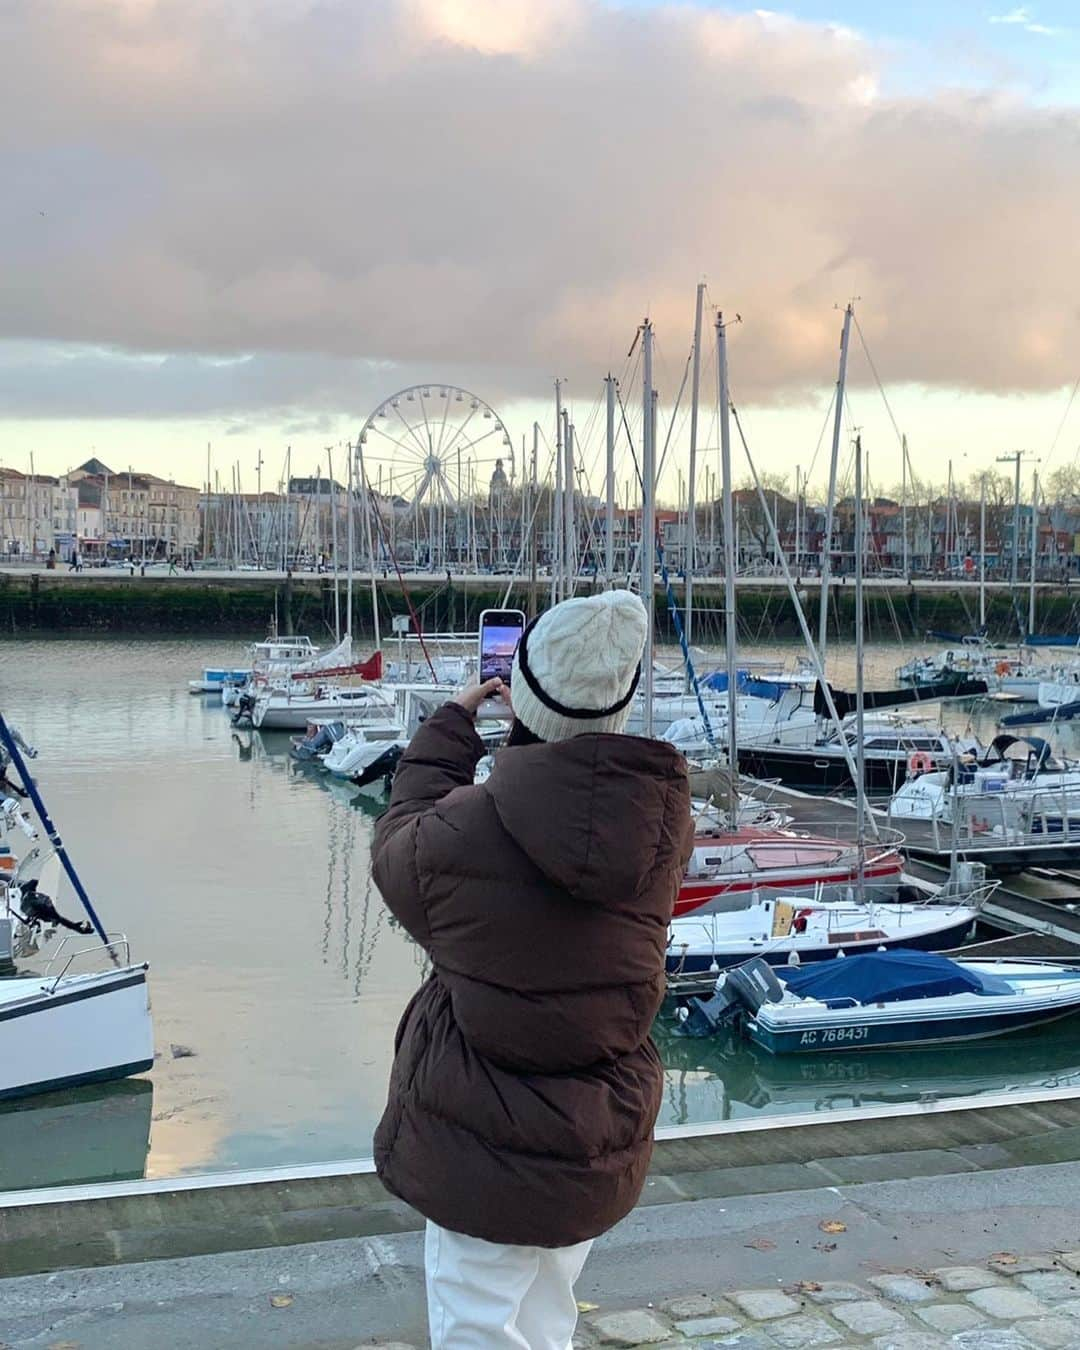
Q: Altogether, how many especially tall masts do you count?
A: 4